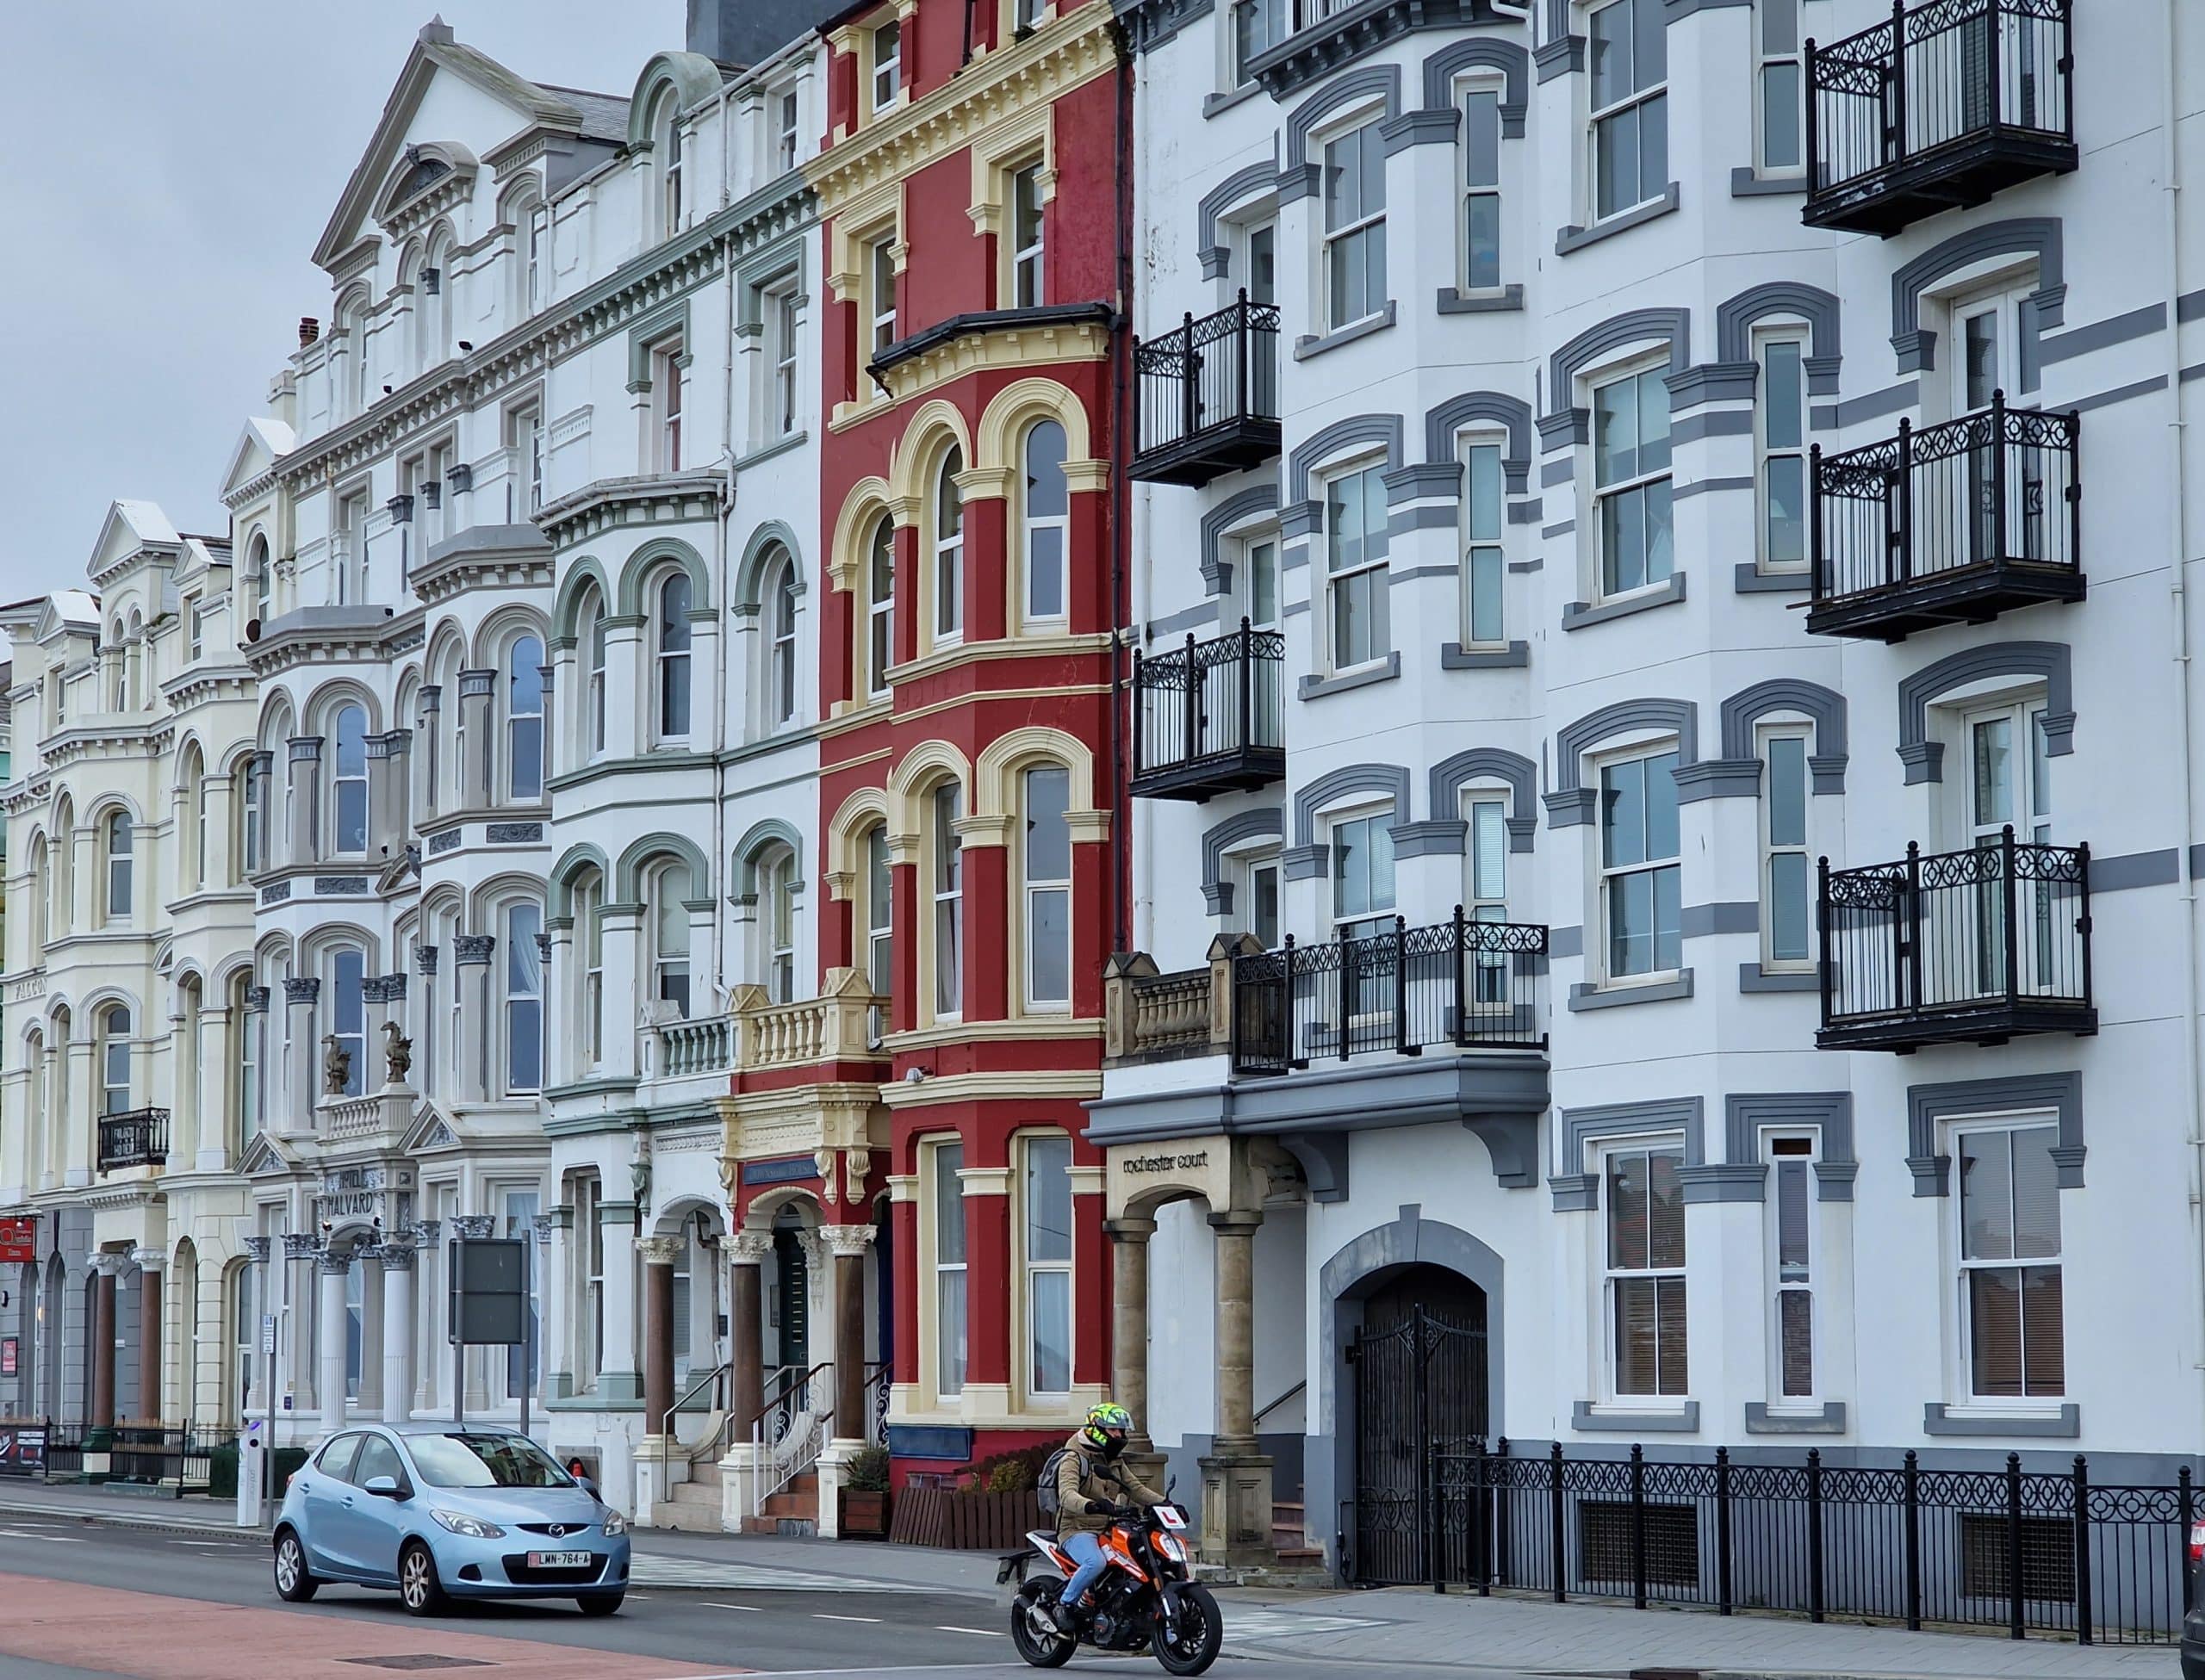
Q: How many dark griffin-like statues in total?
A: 2